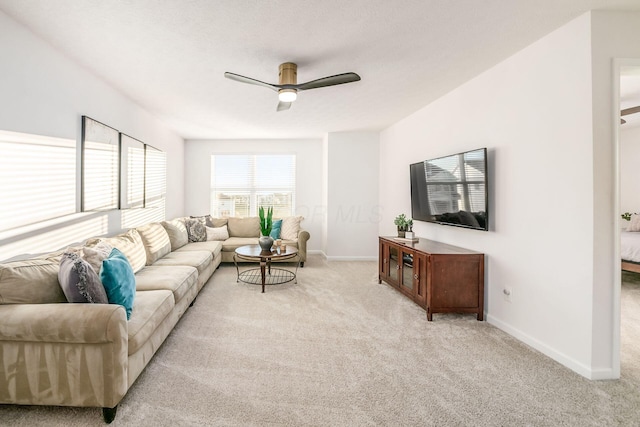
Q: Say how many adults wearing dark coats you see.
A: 0